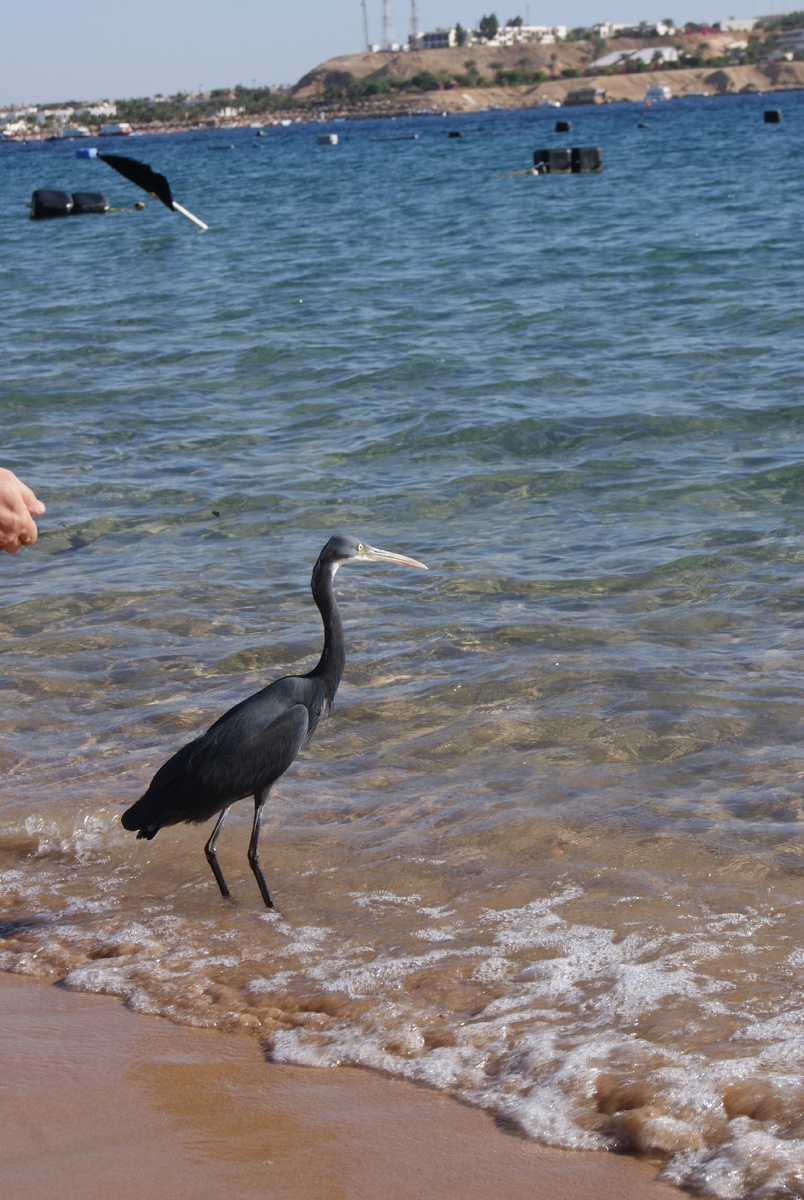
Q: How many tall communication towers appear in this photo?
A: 3